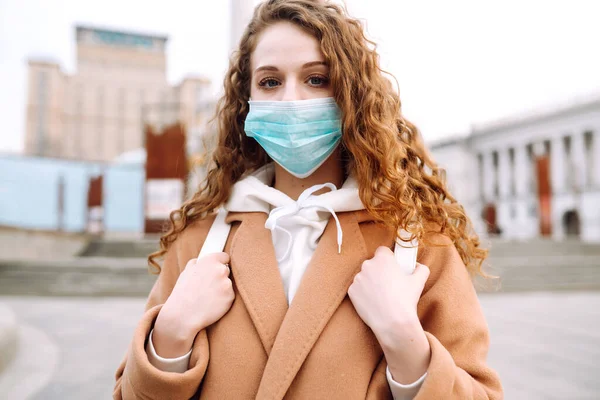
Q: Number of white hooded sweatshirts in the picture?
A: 1